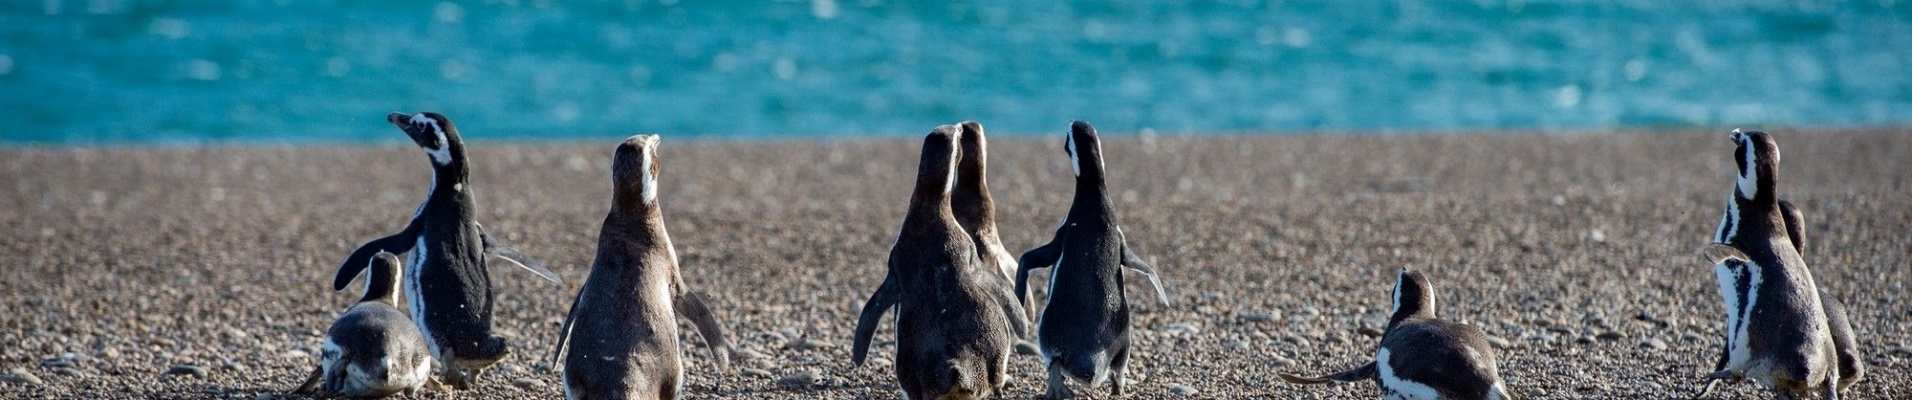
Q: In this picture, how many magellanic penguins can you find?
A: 9